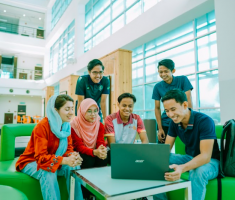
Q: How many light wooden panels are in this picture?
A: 3